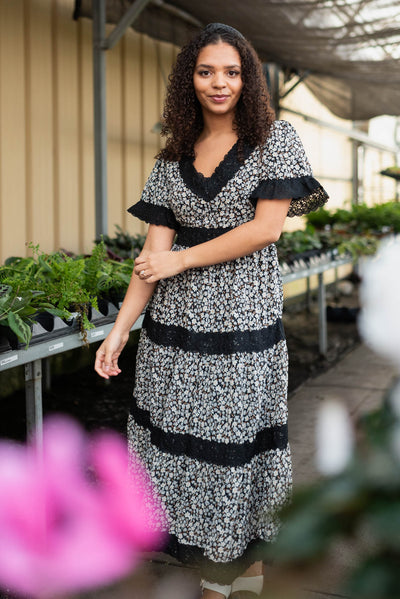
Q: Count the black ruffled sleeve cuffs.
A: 2